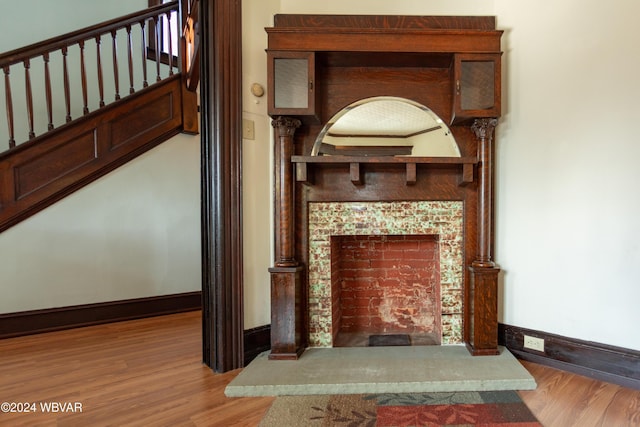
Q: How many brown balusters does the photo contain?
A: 11